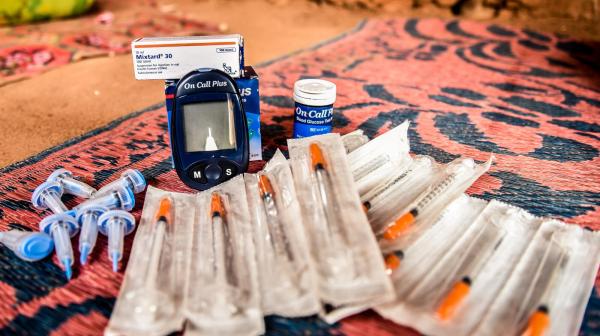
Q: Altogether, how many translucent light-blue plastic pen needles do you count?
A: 8